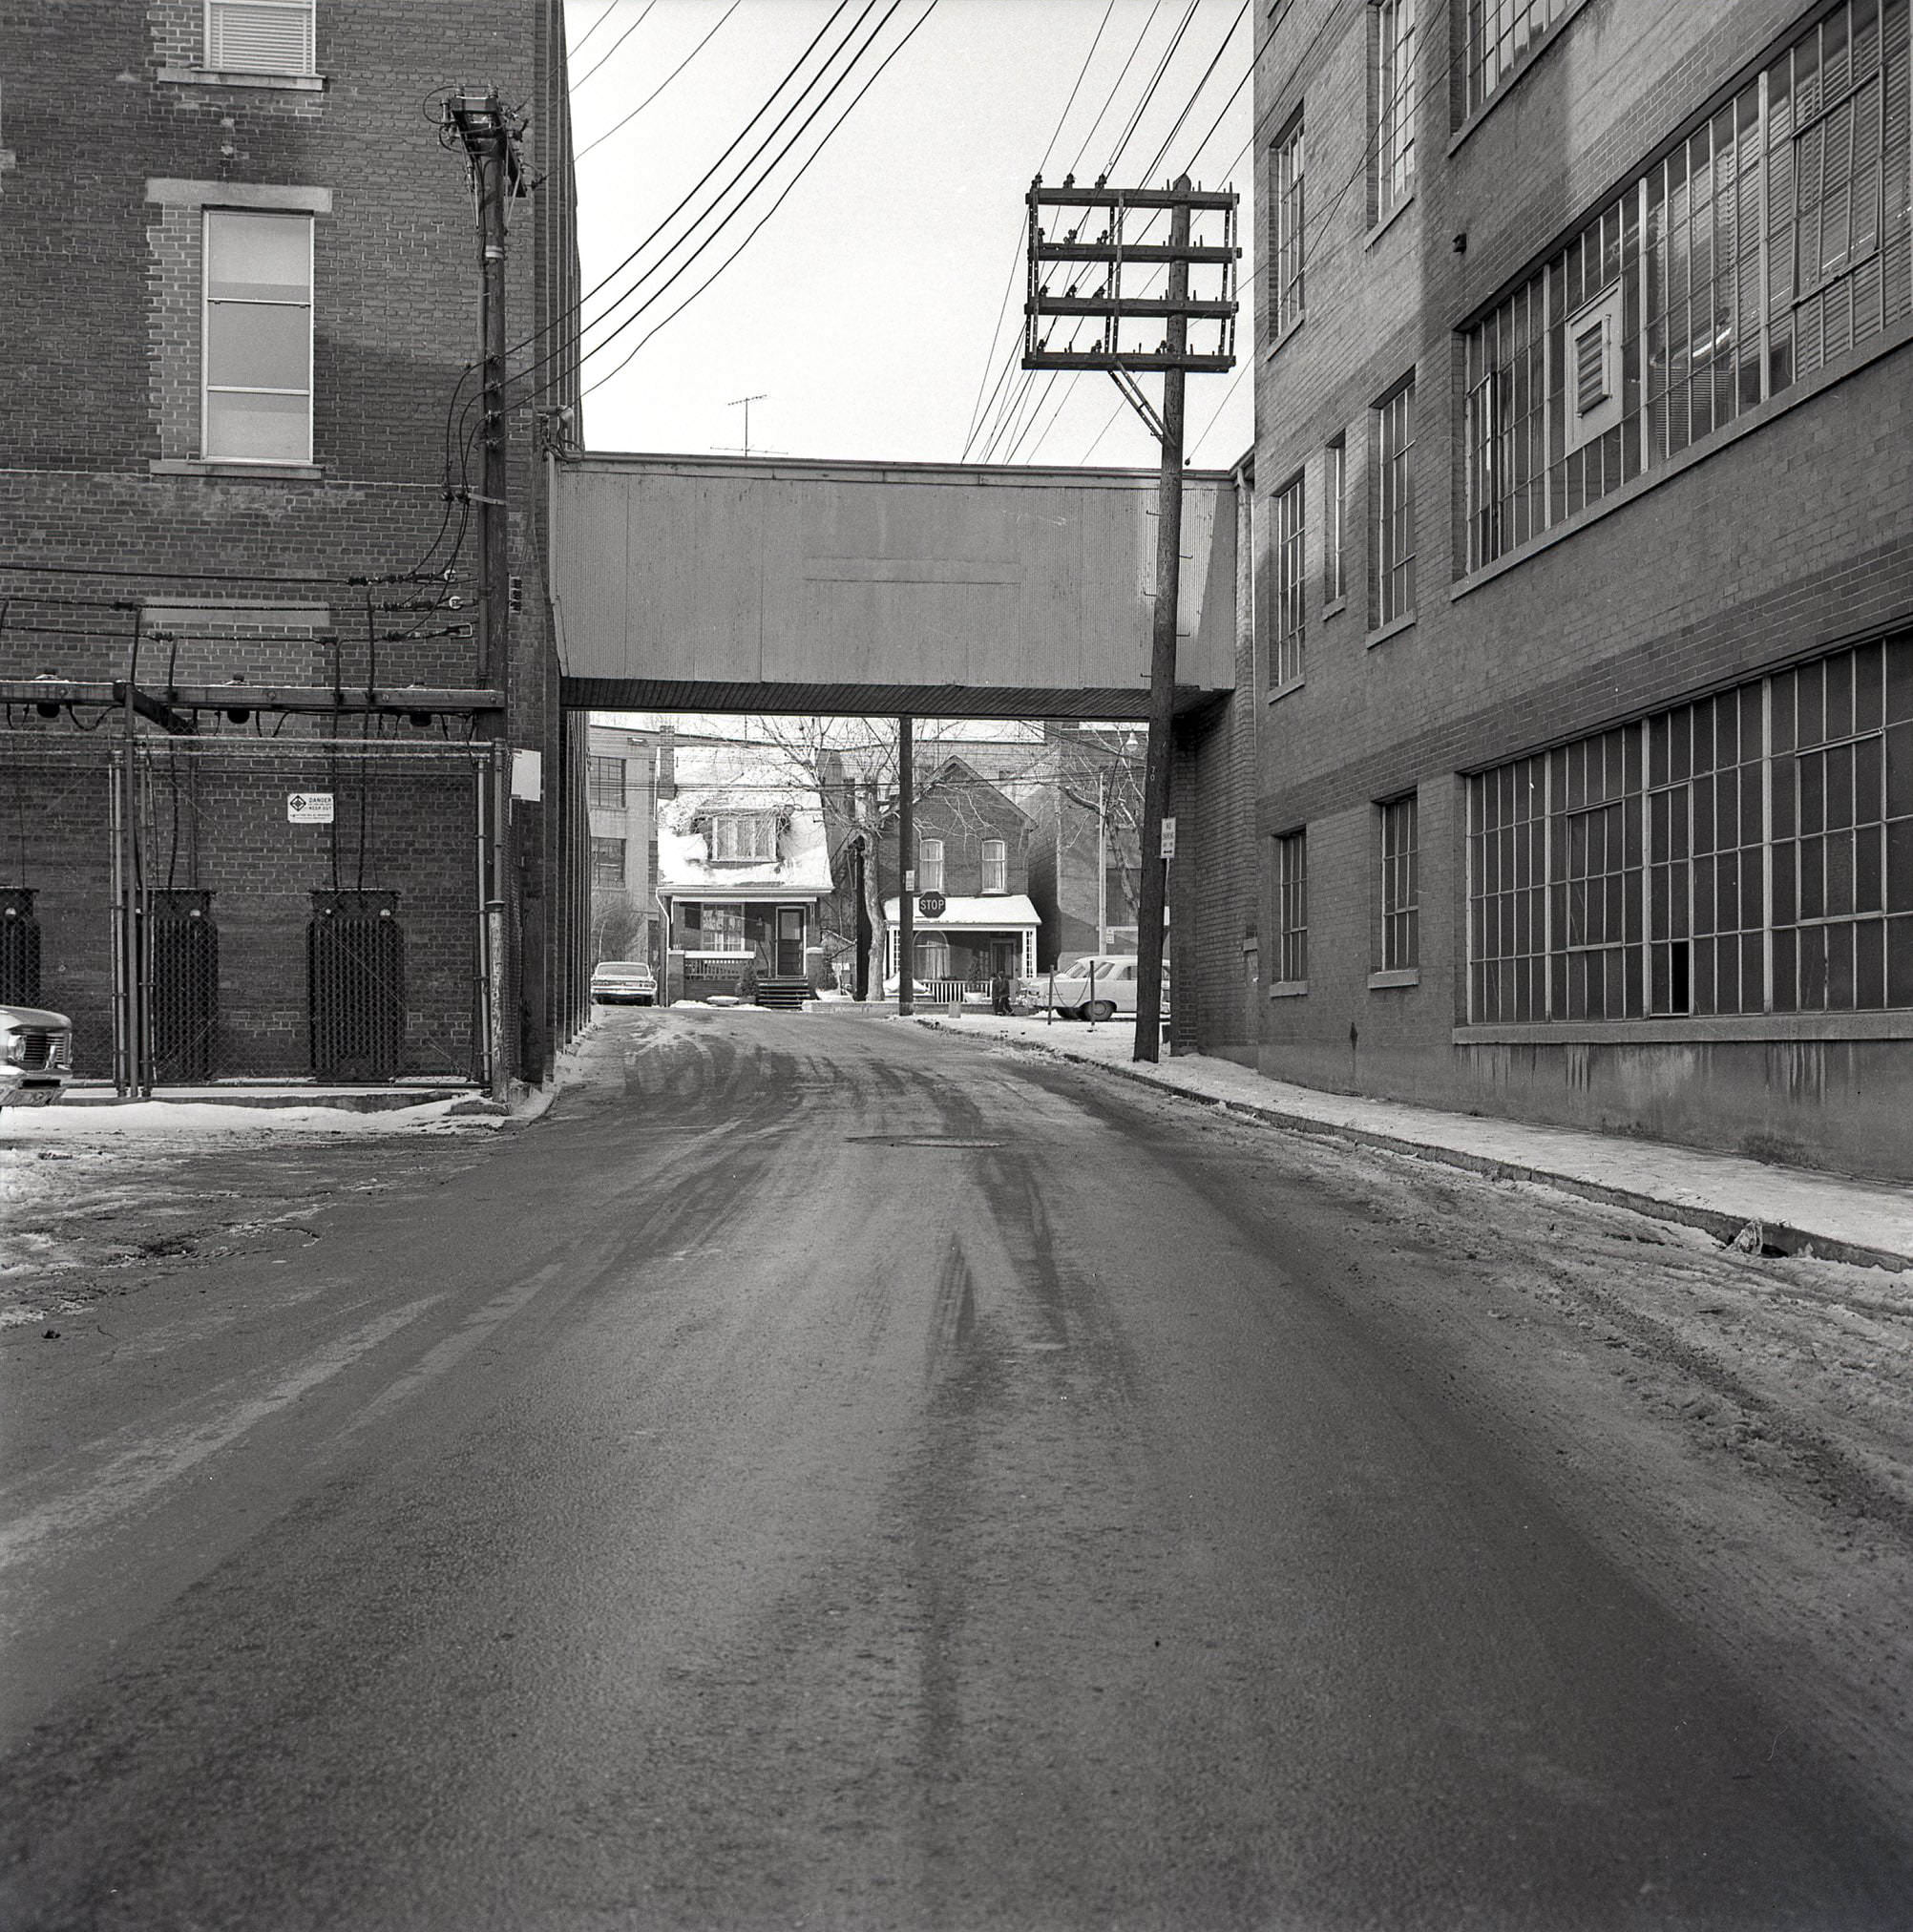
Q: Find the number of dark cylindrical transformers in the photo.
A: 3